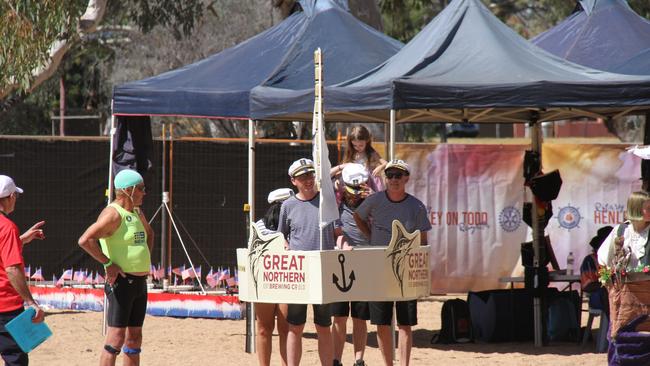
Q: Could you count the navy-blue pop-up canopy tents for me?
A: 3